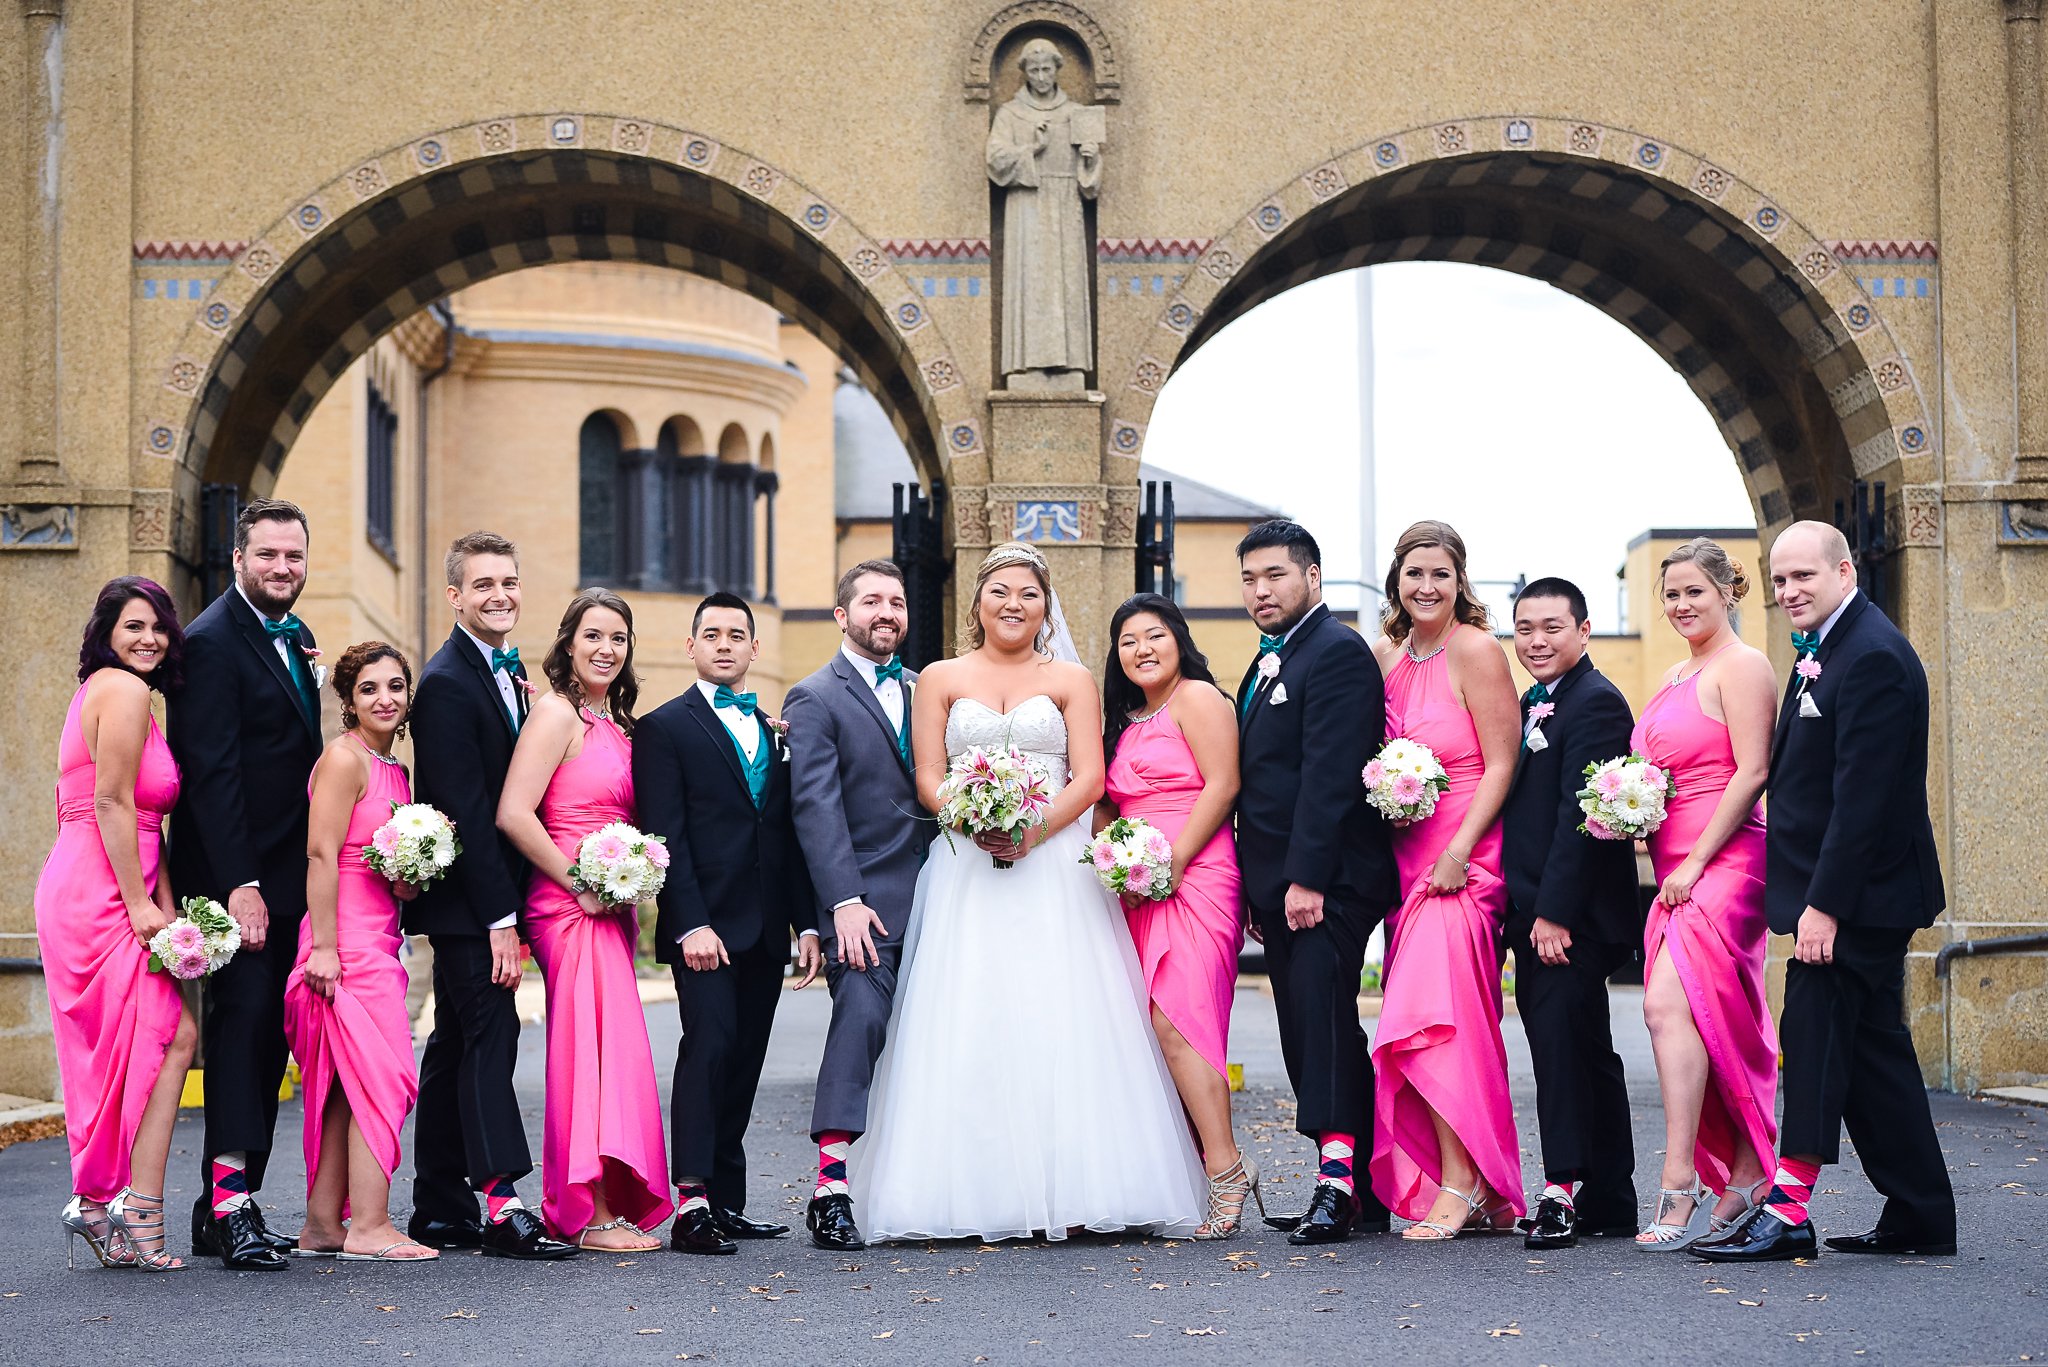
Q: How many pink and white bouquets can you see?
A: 7